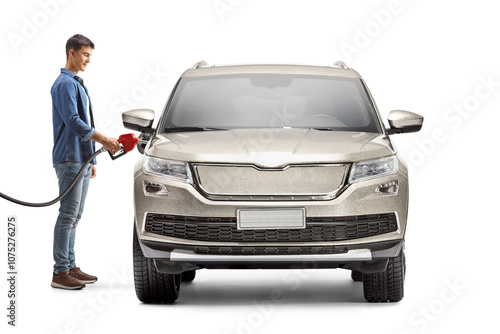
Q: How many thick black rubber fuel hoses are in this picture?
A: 1